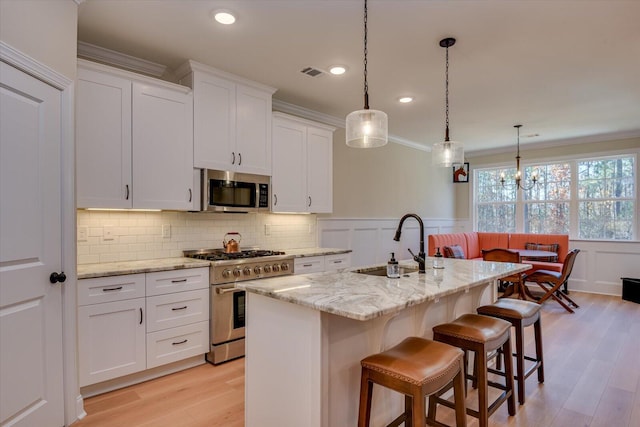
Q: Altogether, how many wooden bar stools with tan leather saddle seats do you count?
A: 3